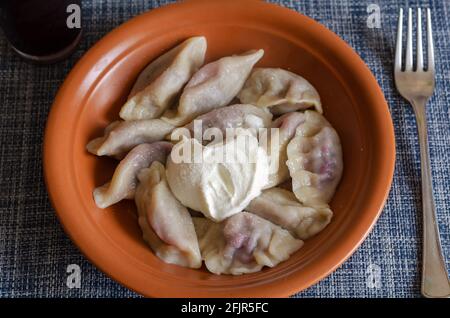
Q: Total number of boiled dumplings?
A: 11